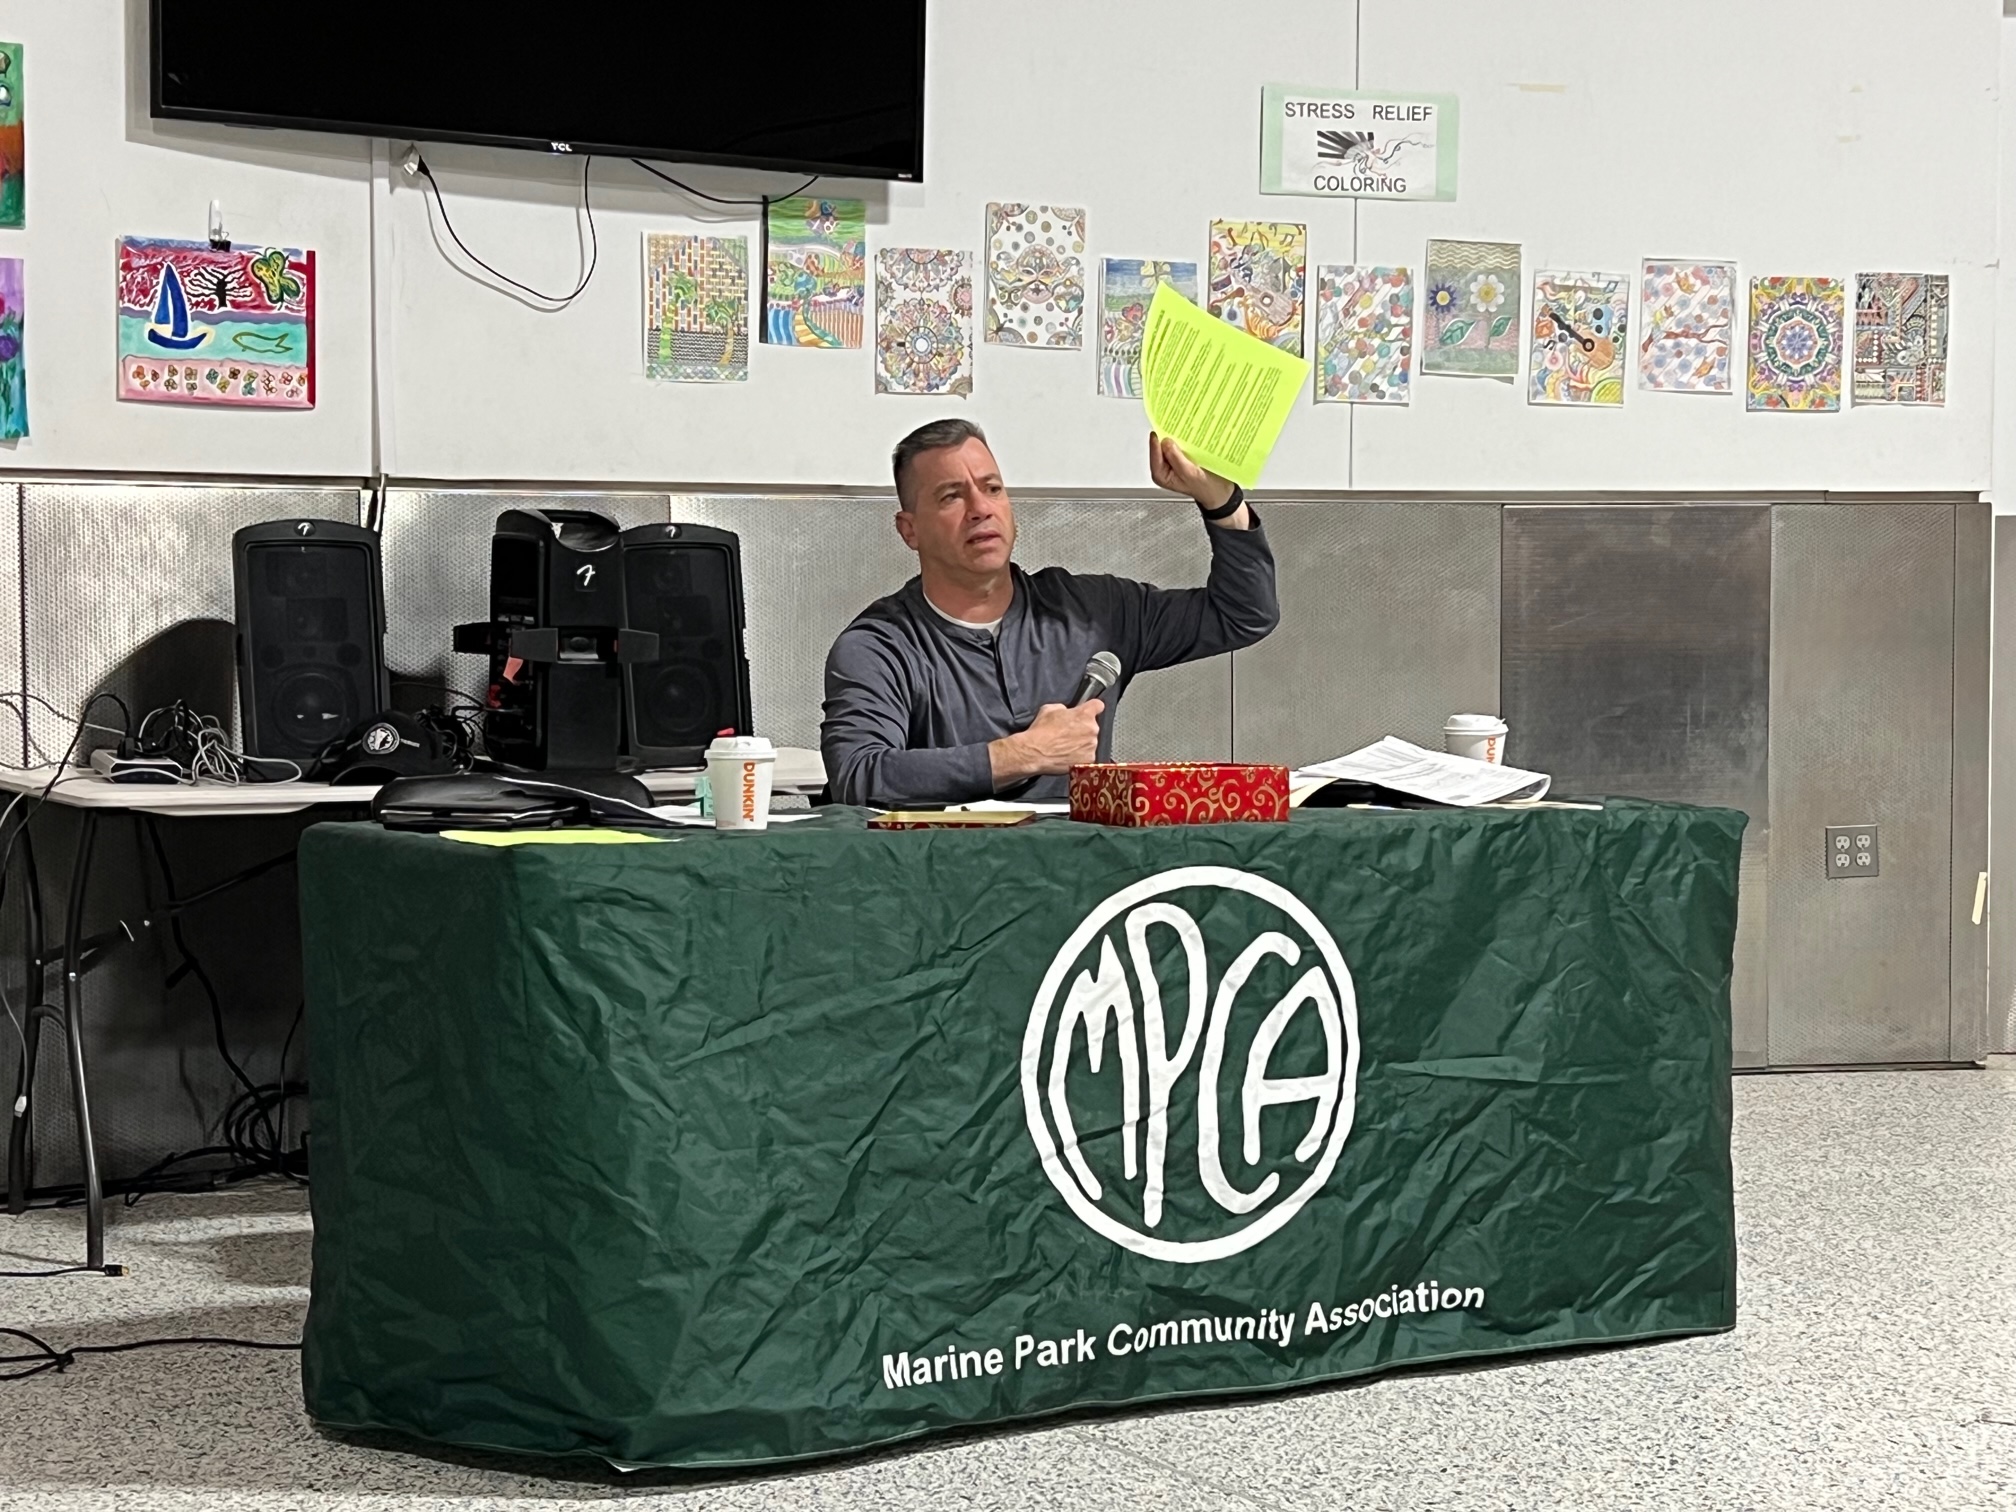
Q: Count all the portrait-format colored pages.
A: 12